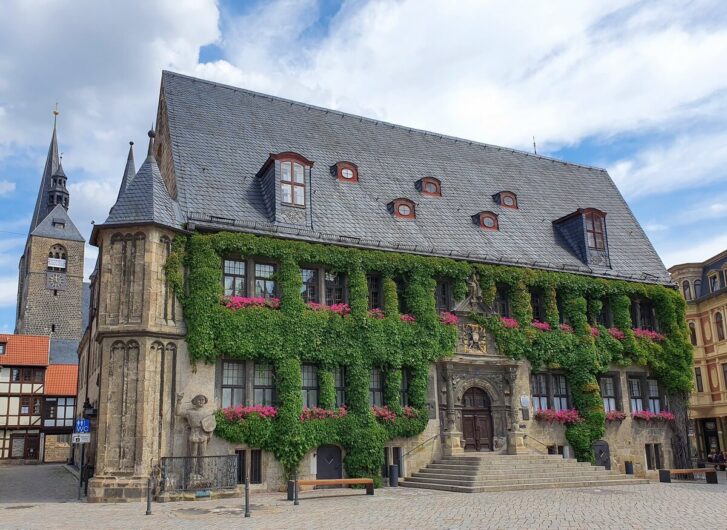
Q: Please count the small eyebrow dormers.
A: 5